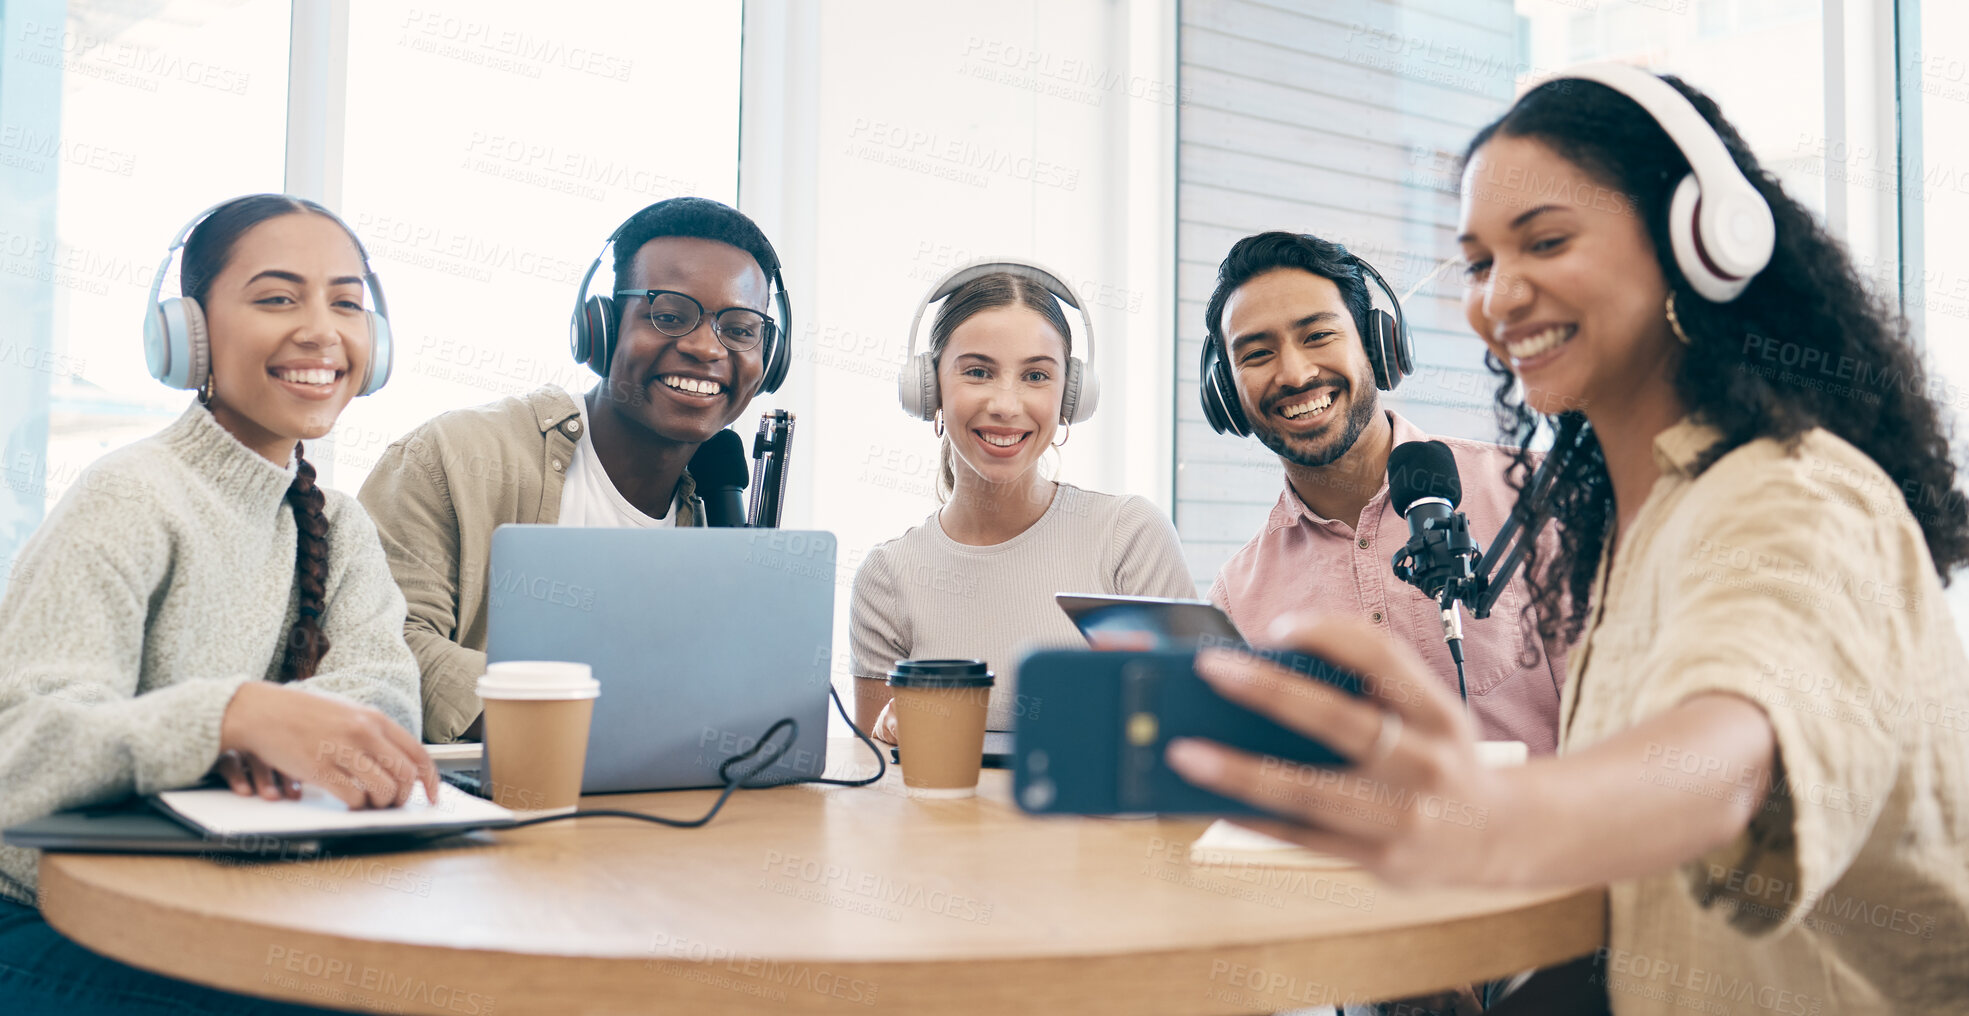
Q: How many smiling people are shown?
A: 5